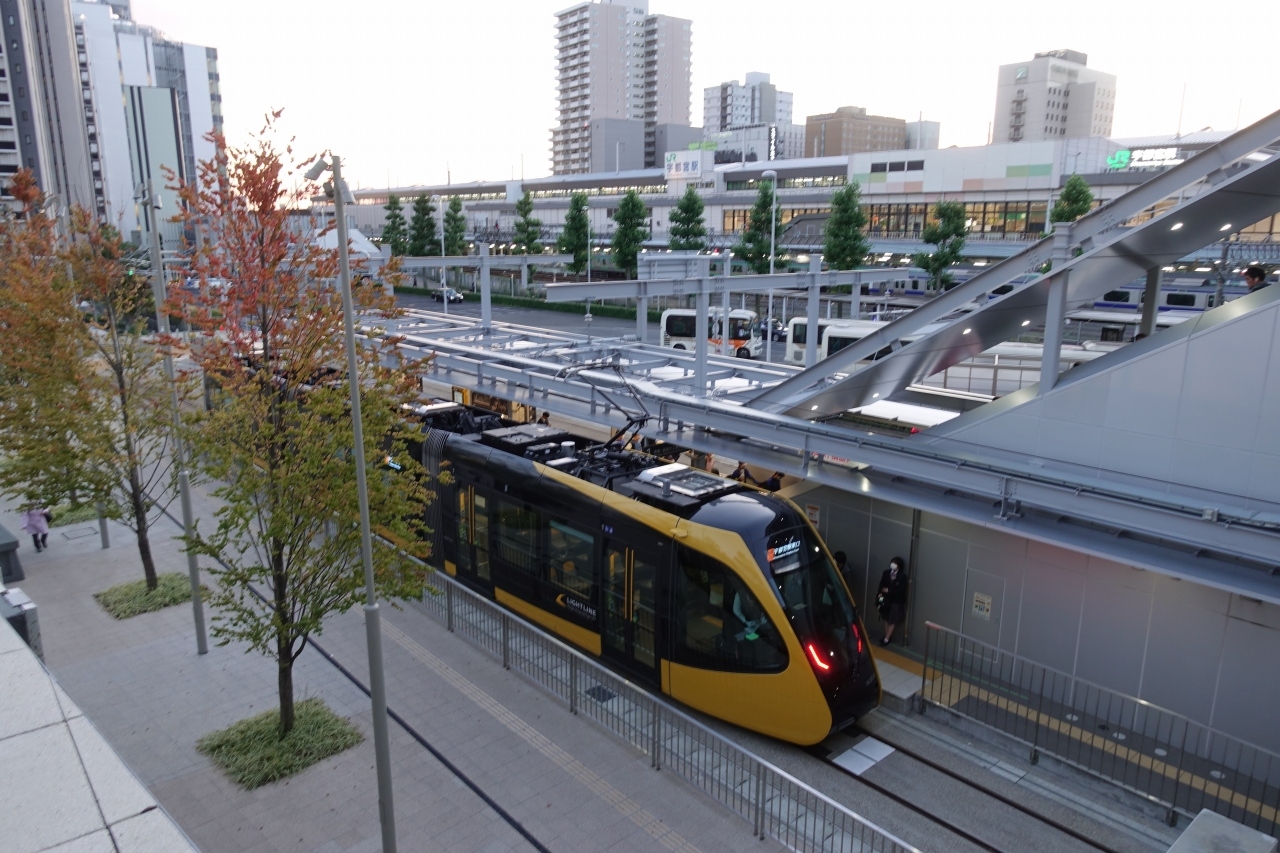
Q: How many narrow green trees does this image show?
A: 11